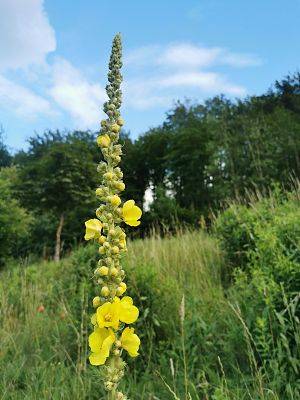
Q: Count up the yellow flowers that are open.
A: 6